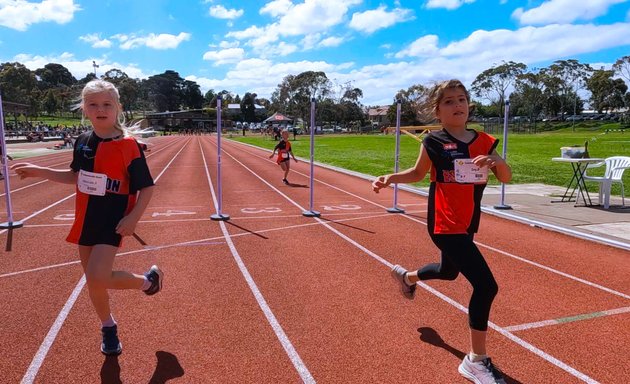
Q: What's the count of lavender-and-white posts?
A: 5